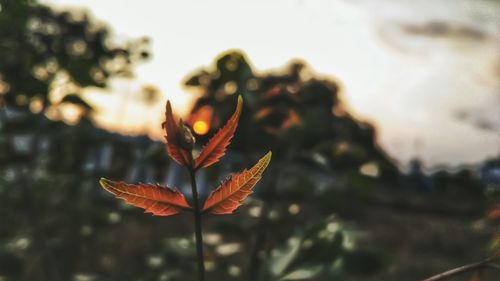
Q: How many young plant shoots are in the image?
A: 1